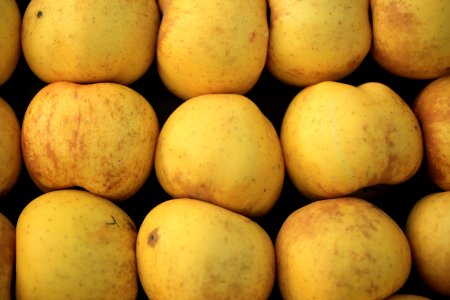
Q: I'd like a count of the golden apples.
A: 15